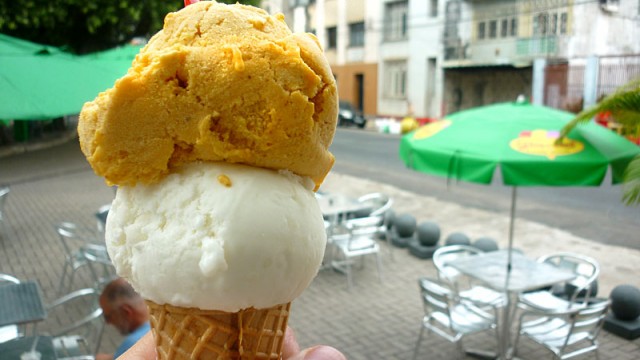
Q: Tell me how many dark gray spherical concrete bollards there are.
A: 7